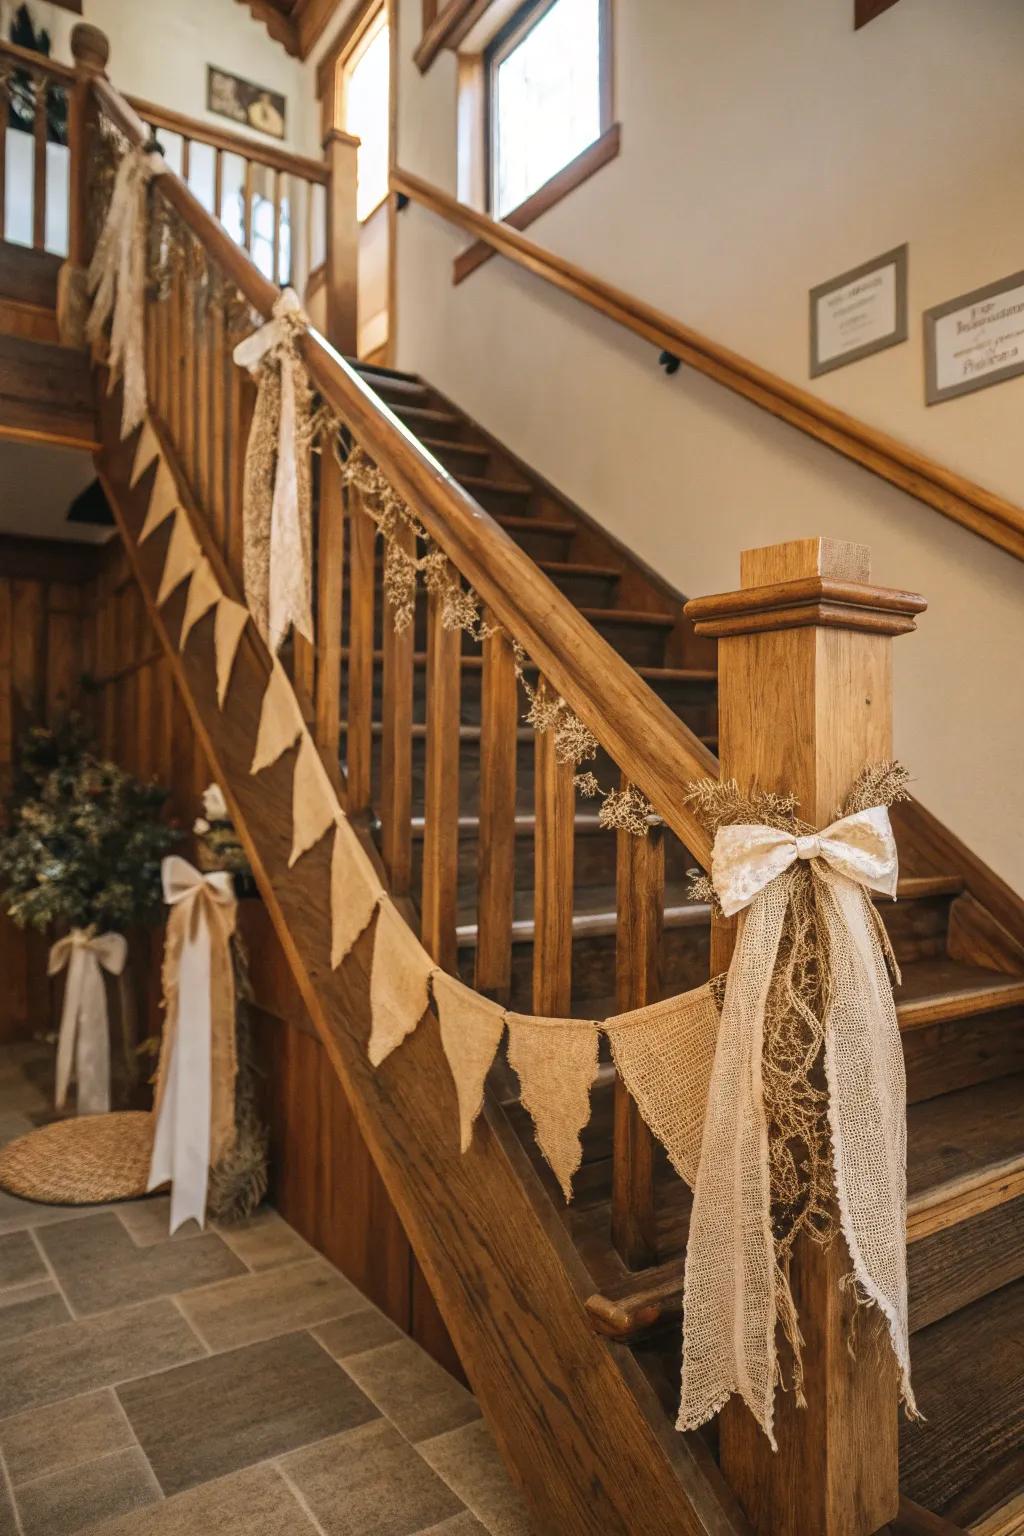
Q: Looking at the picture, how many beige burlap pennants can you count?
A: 12